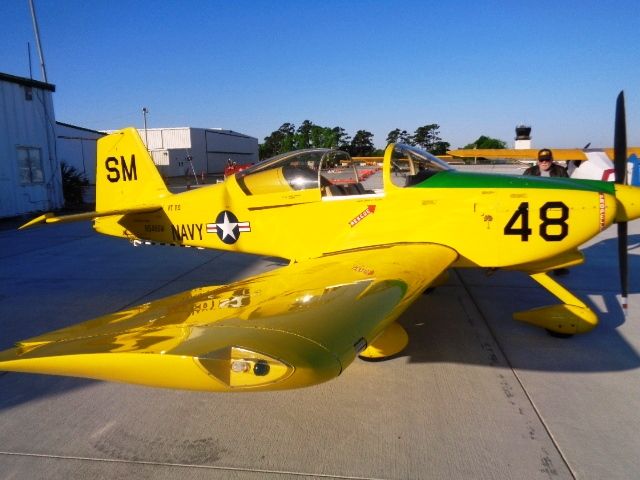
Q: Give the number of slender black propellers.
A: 1